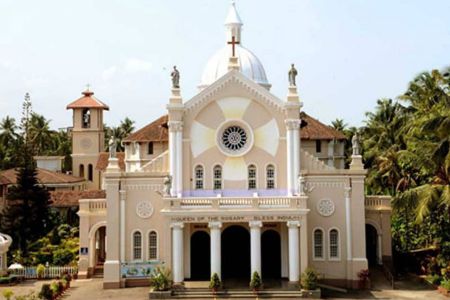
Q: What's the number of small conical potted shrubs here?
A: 2